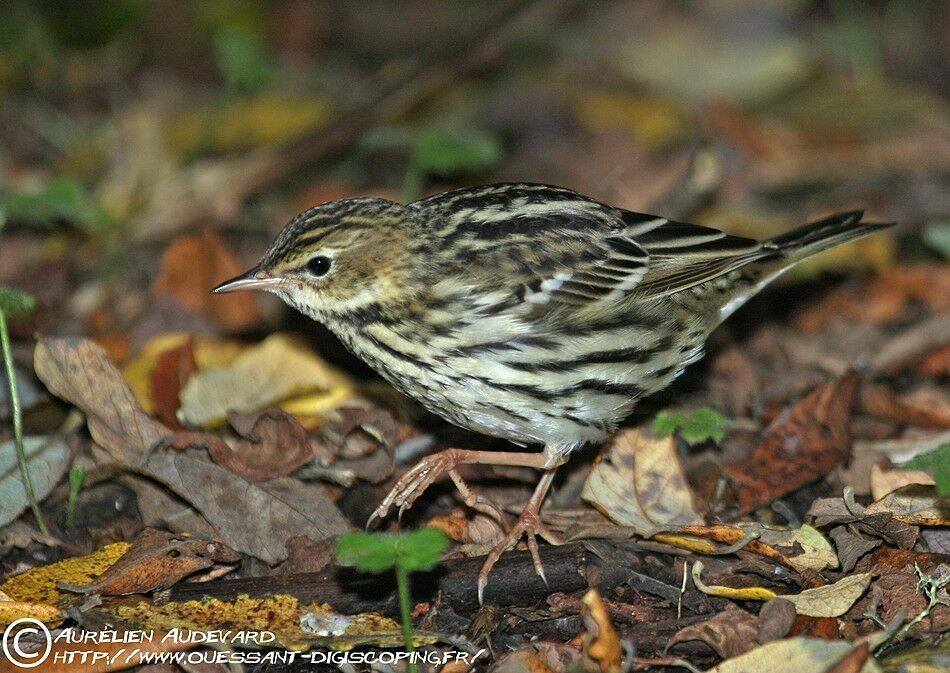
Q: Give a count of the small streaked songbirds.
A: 1